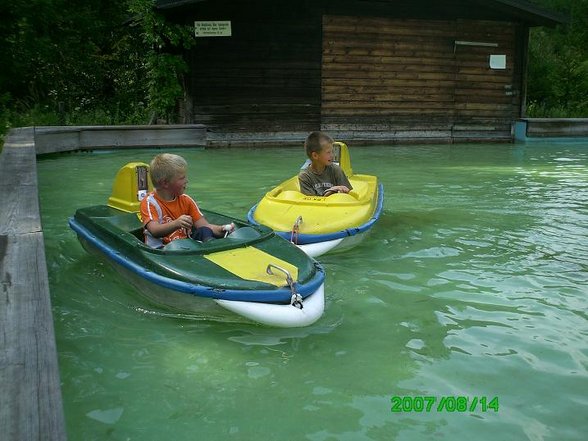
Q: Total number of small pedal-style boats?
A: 2